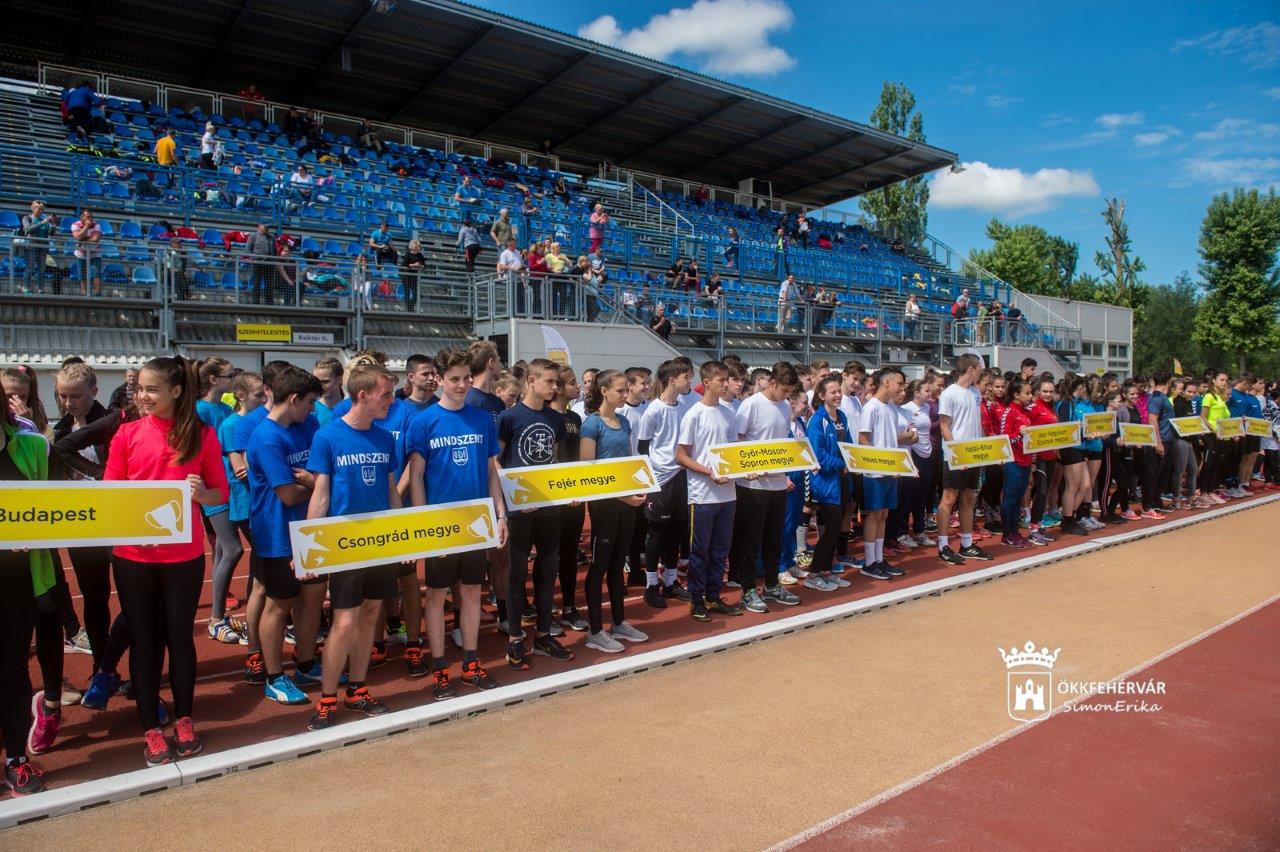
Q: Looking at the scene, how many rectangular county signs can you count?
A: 12